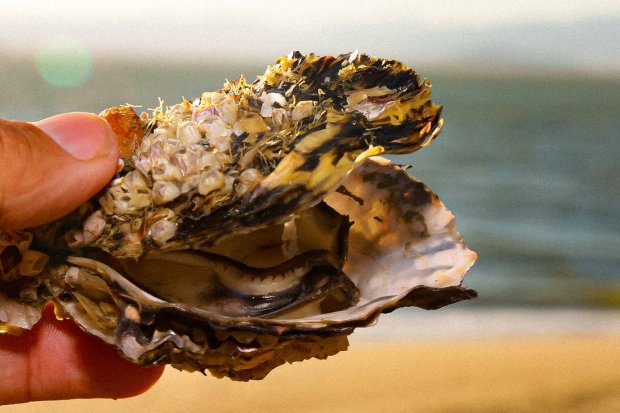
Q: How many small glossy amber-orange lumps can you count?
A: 1